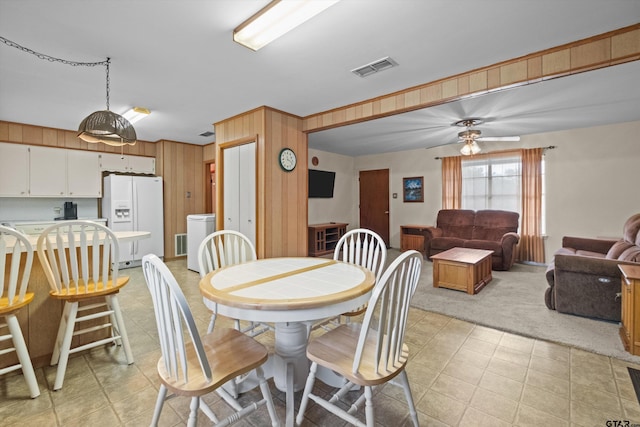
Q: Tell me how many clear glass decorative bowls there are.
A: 0